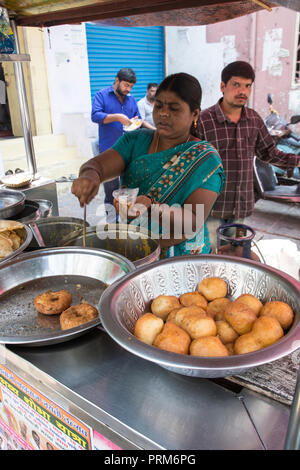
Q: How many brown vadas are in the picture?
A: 2